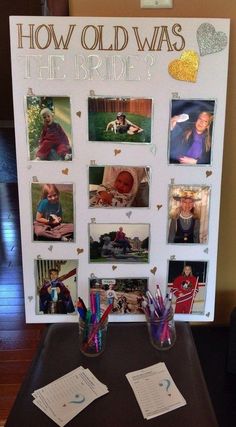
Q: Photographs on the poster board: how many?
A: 10